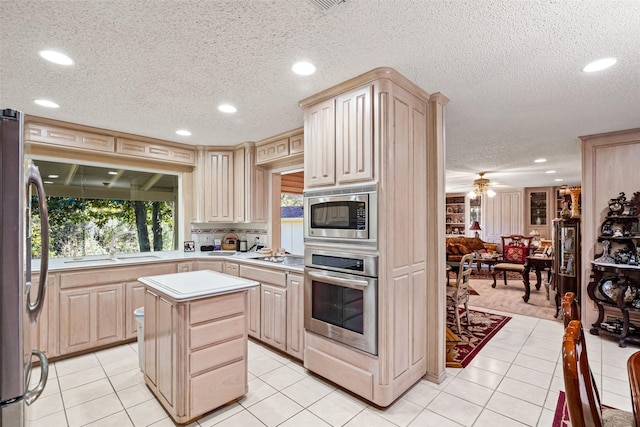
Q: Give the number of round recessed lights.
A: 9